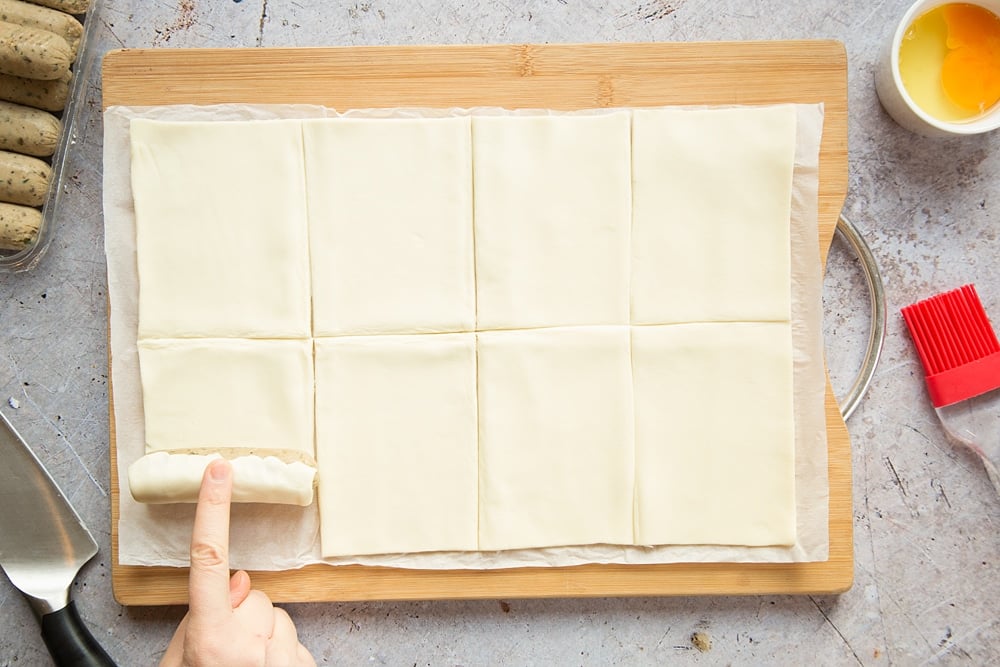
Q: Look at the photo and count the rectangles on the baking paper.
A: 8